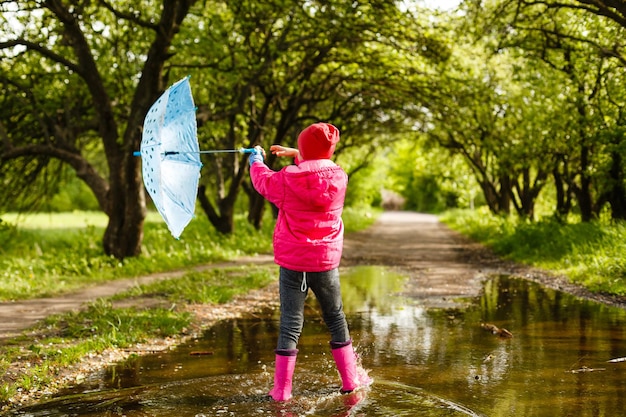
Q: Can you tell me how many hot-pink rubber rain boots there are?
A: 2